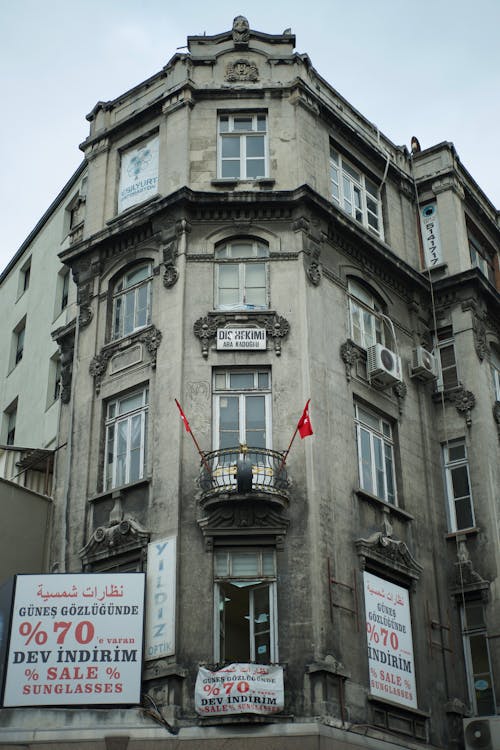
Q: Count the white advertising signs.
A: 7